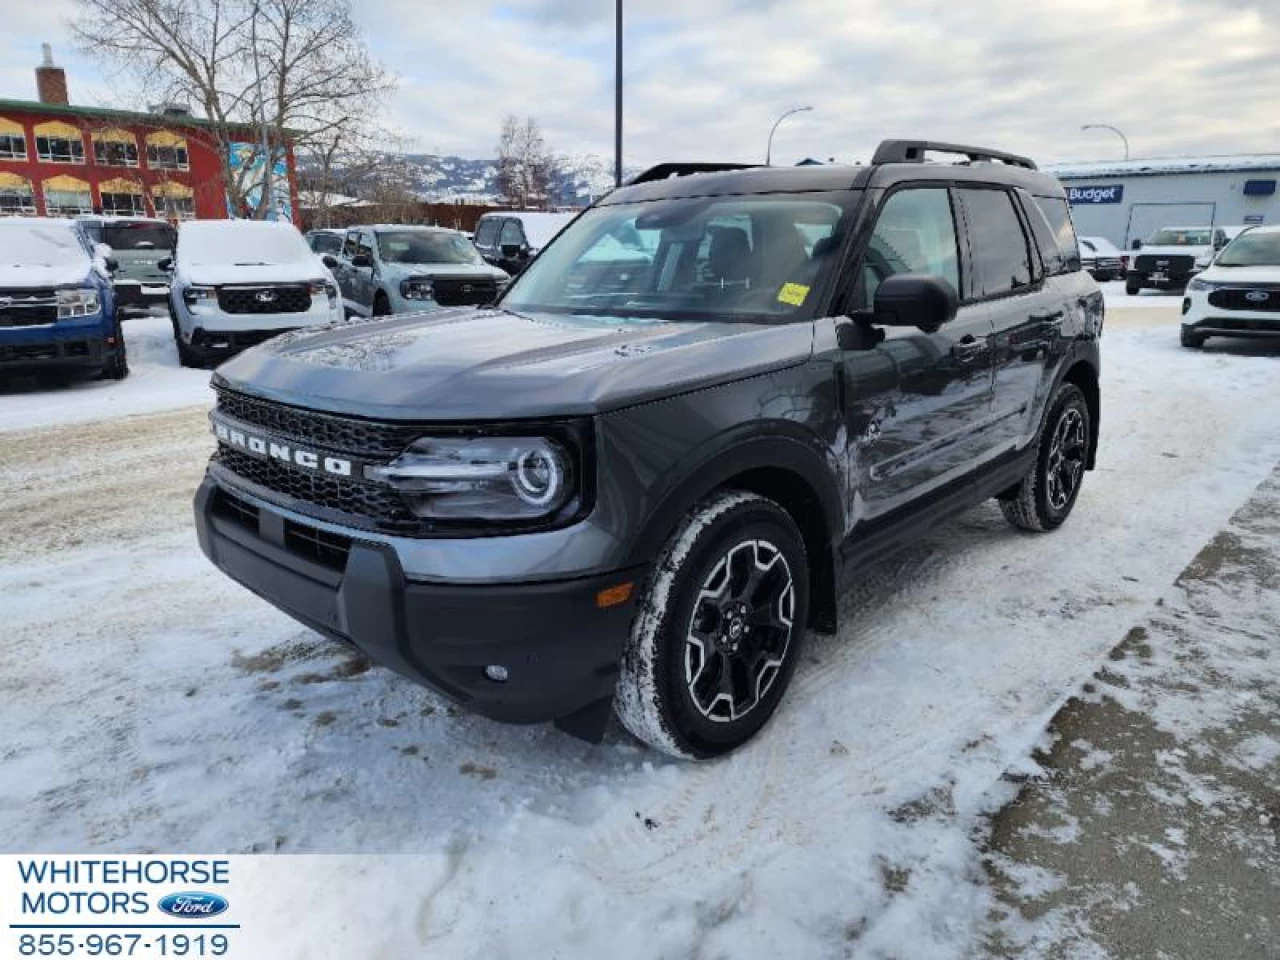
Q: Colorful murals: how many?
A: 1